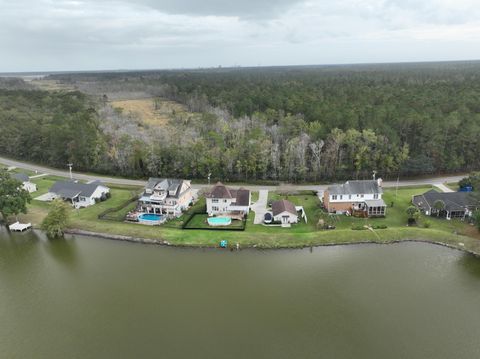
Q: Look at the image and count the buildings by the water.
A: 7